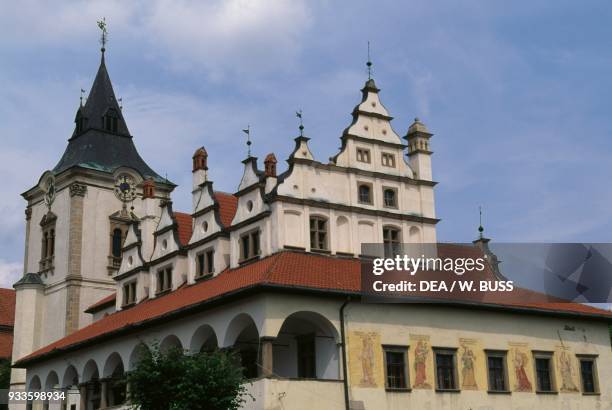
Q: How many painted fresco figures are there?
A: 5